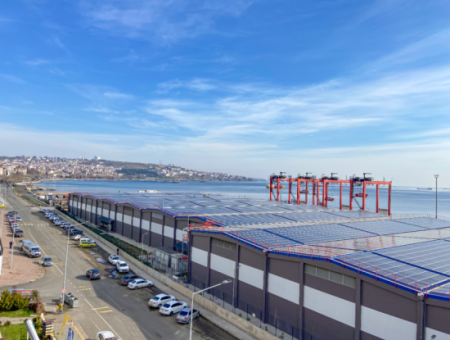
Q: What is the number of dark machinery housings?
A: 4